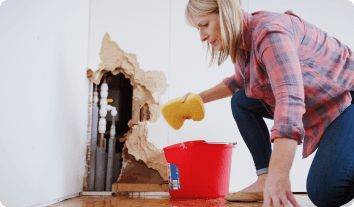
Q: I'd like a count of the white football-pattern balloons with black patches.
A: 0